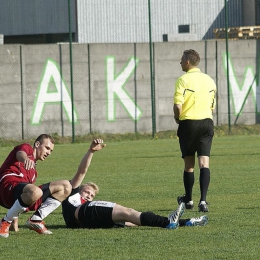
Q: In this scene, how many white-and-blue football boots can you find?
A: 2